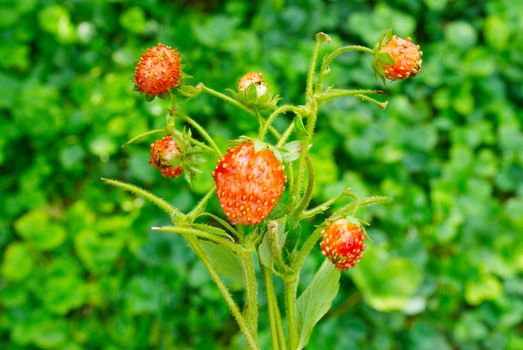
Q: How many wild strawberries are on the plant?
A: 6